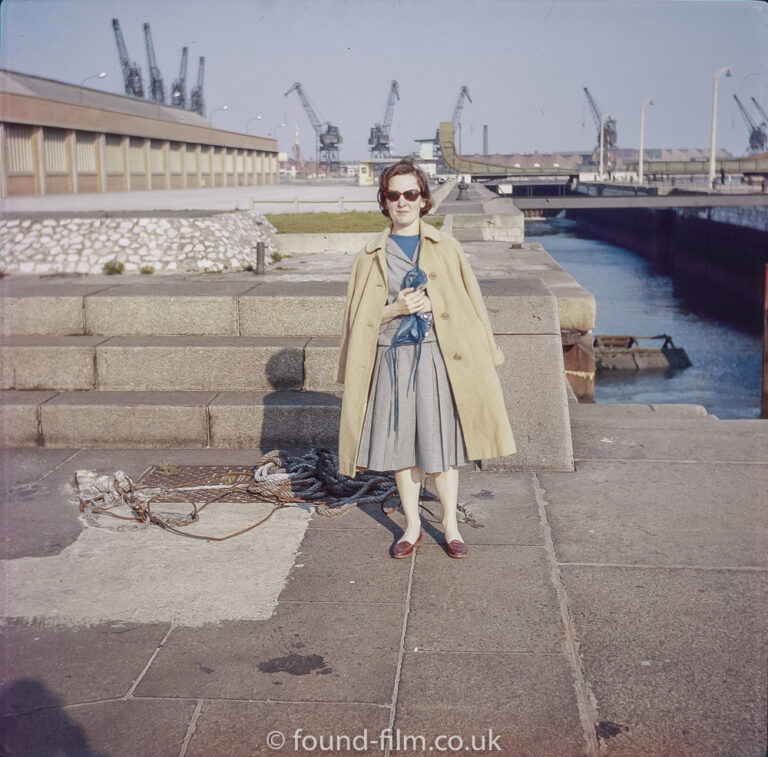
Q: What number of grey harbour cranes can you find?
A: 10